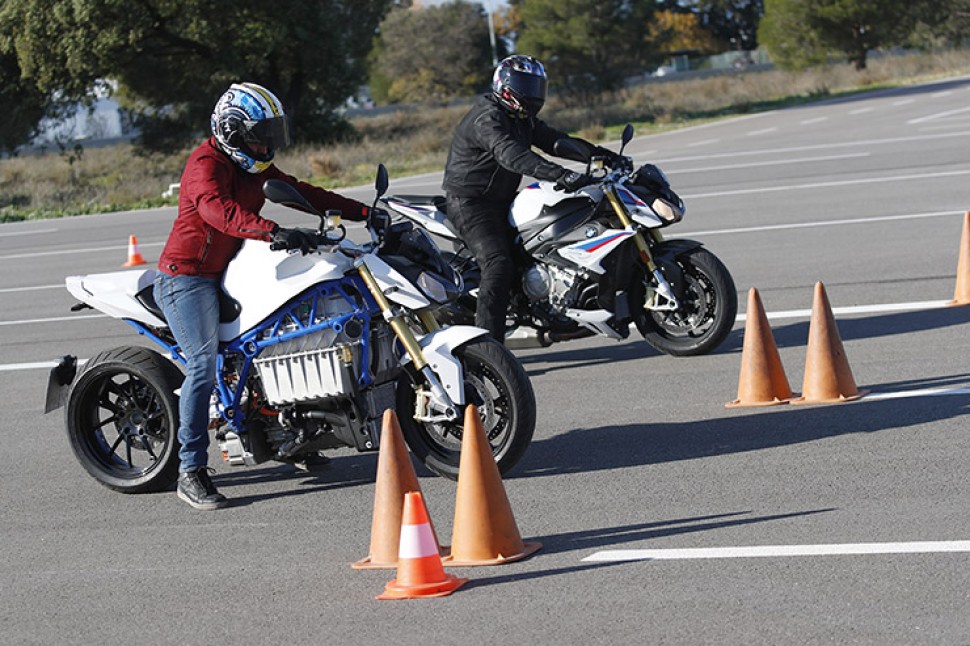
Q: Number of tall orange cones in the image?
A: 5